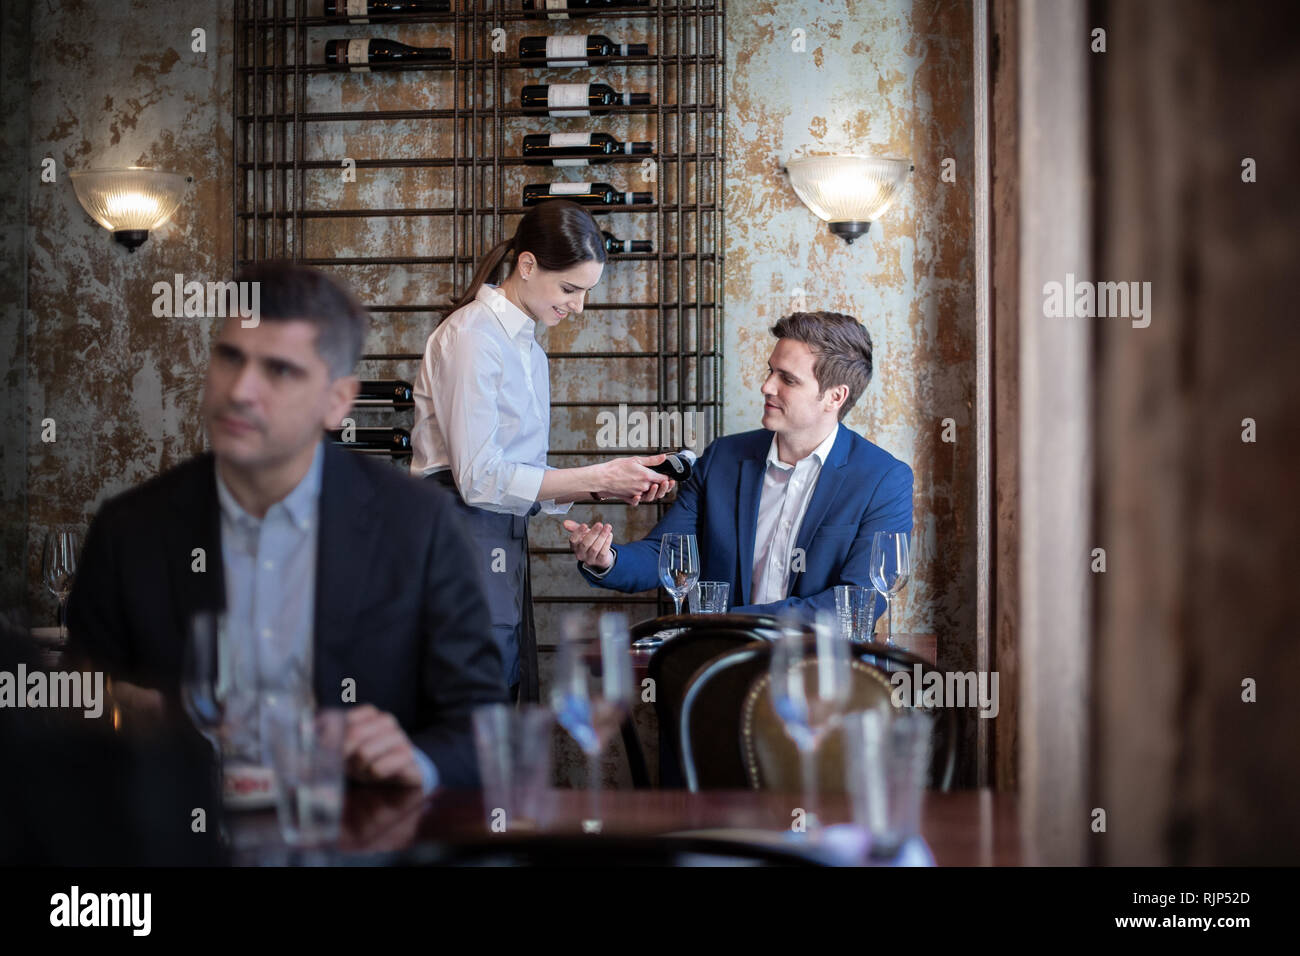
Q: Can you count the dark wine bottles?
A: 11